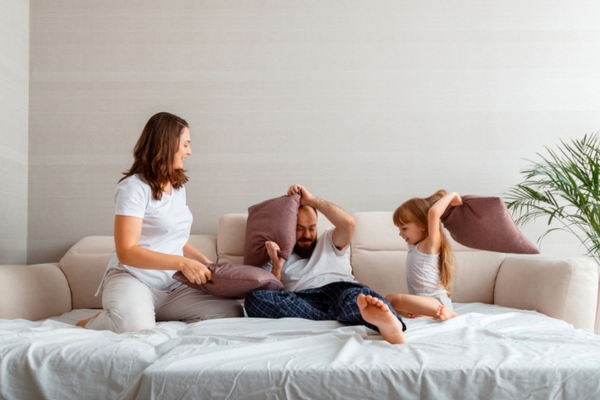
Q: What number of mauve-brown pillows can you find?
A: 3